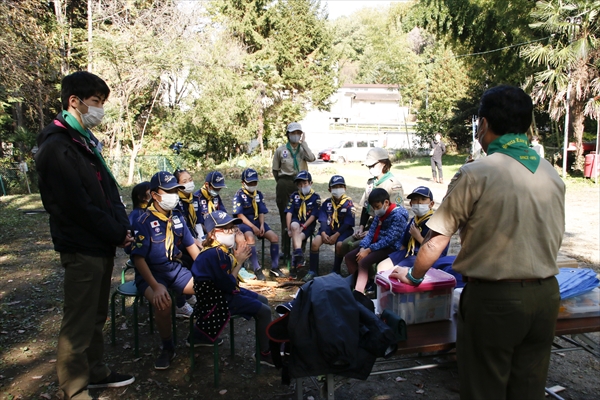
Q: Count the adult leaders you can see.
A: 4